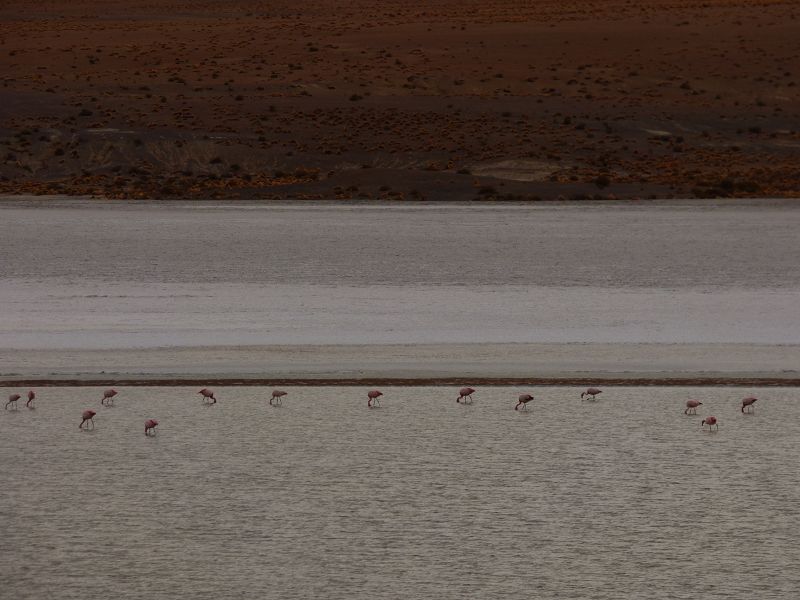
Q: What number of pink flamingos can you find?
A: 14